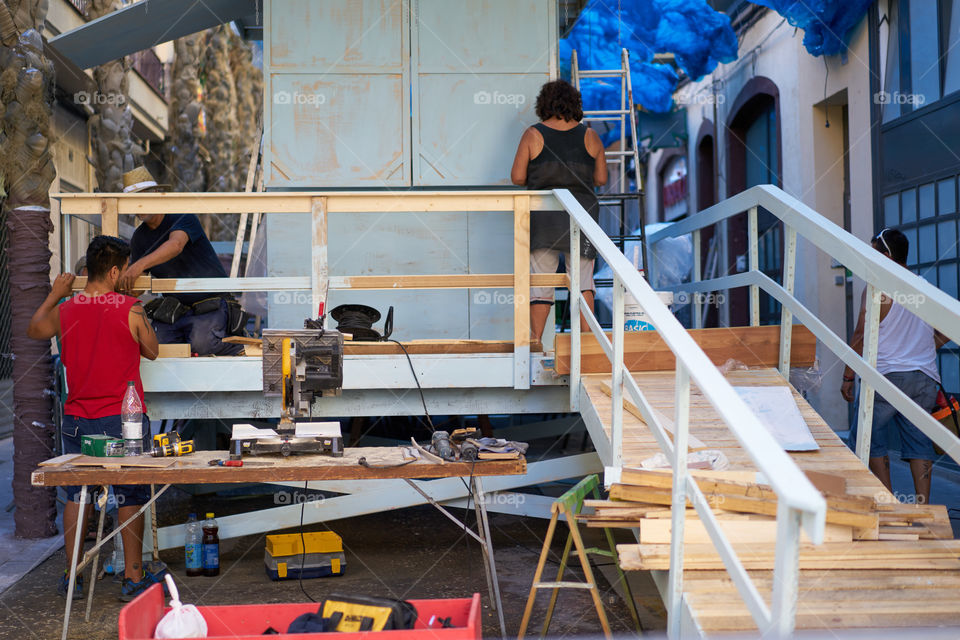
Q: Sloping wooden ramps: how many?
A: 1